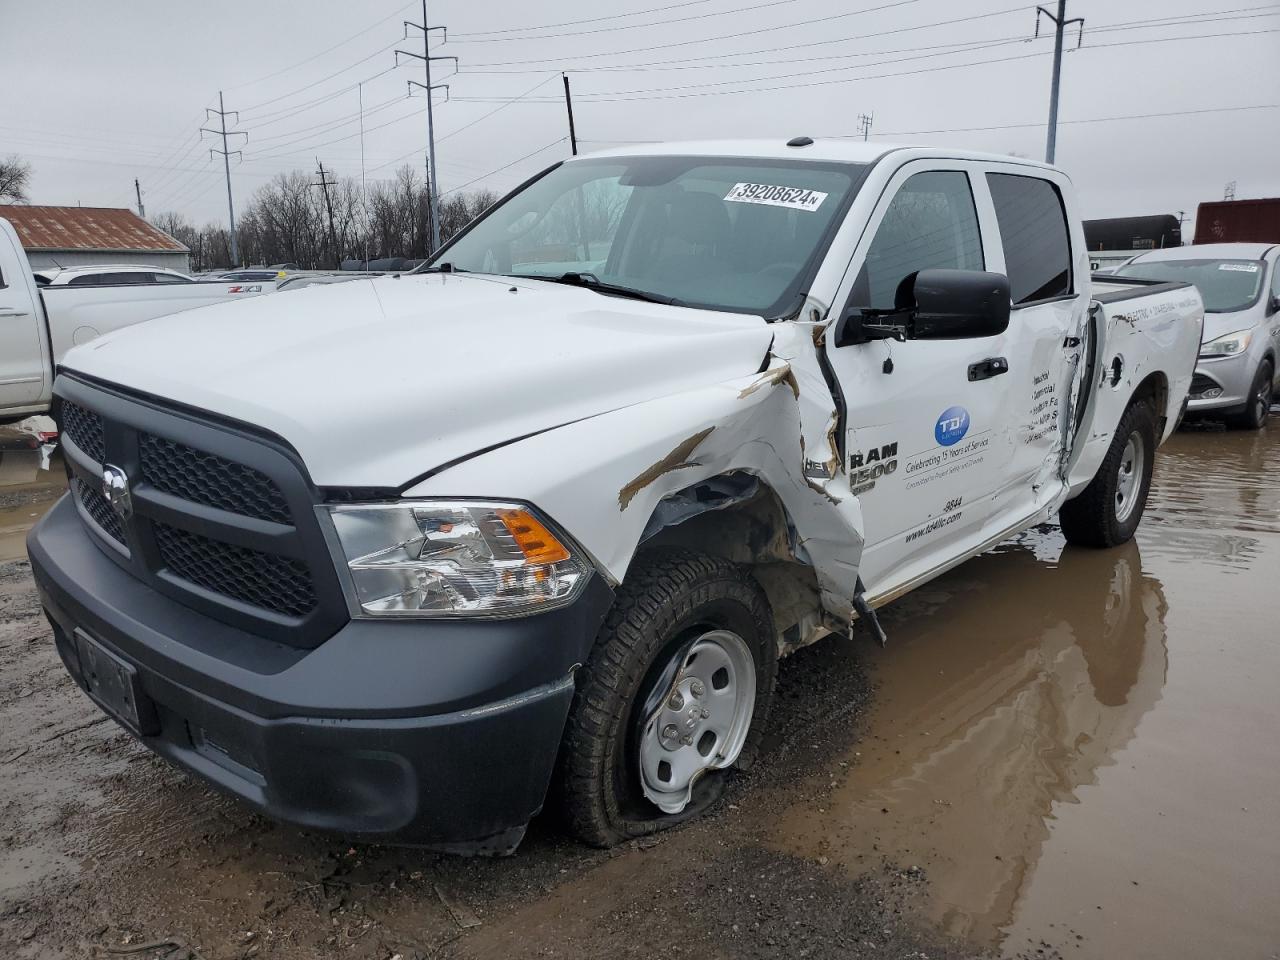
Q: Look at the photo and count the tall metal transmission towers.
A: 3